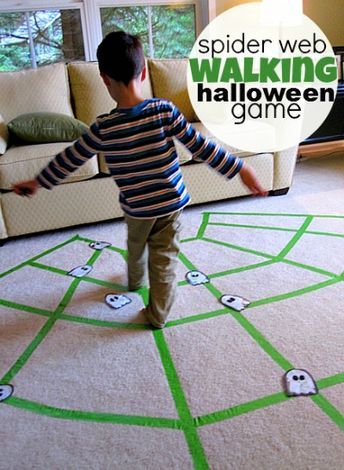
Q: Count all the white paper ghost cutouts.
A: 7